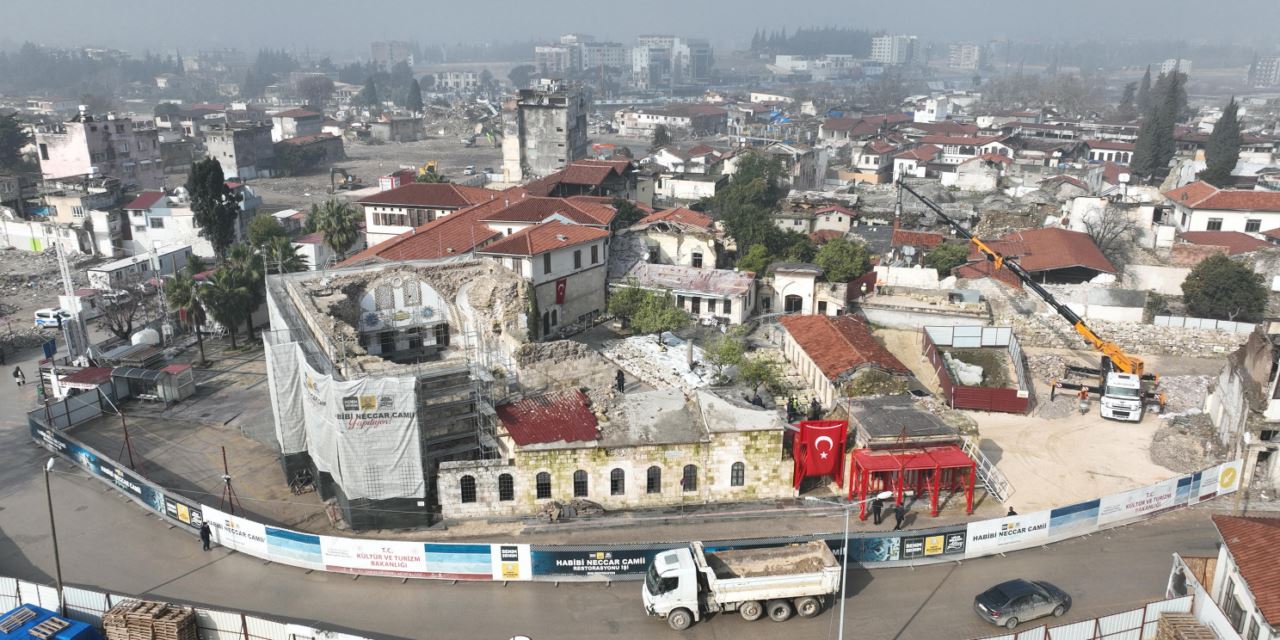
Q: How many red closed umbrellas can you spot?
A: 0